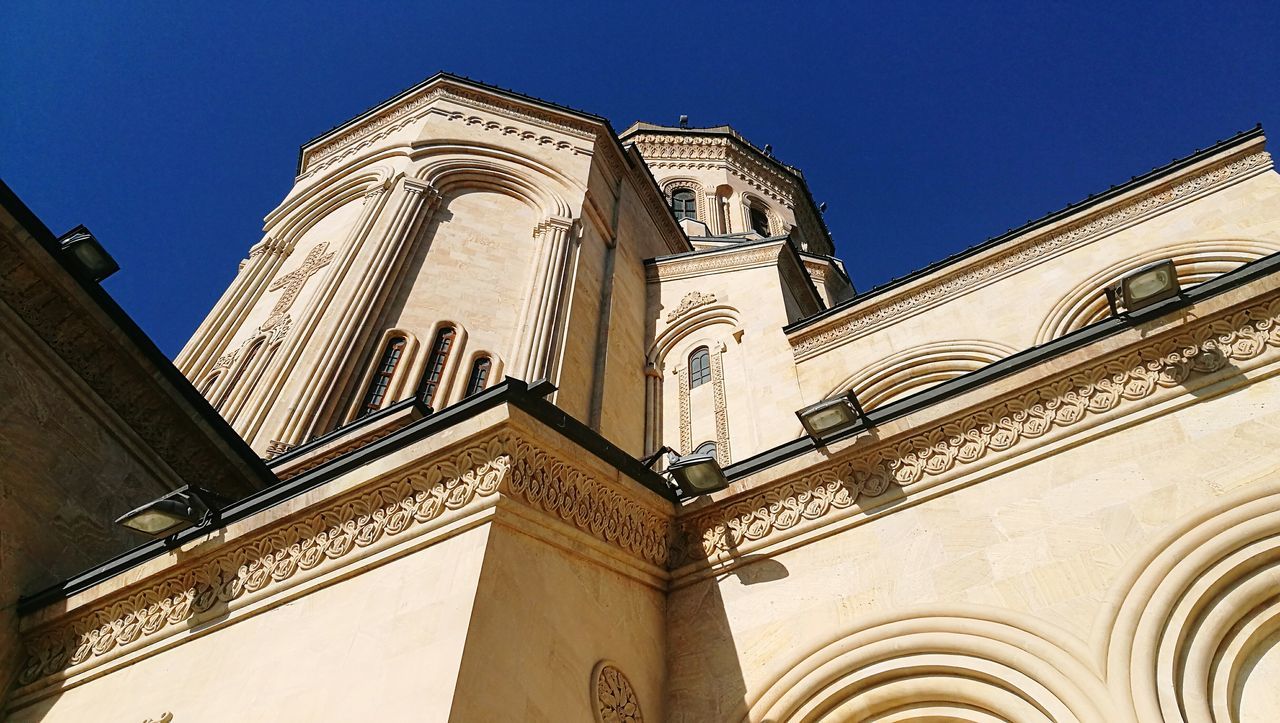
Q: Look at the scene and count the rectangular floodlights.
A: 5